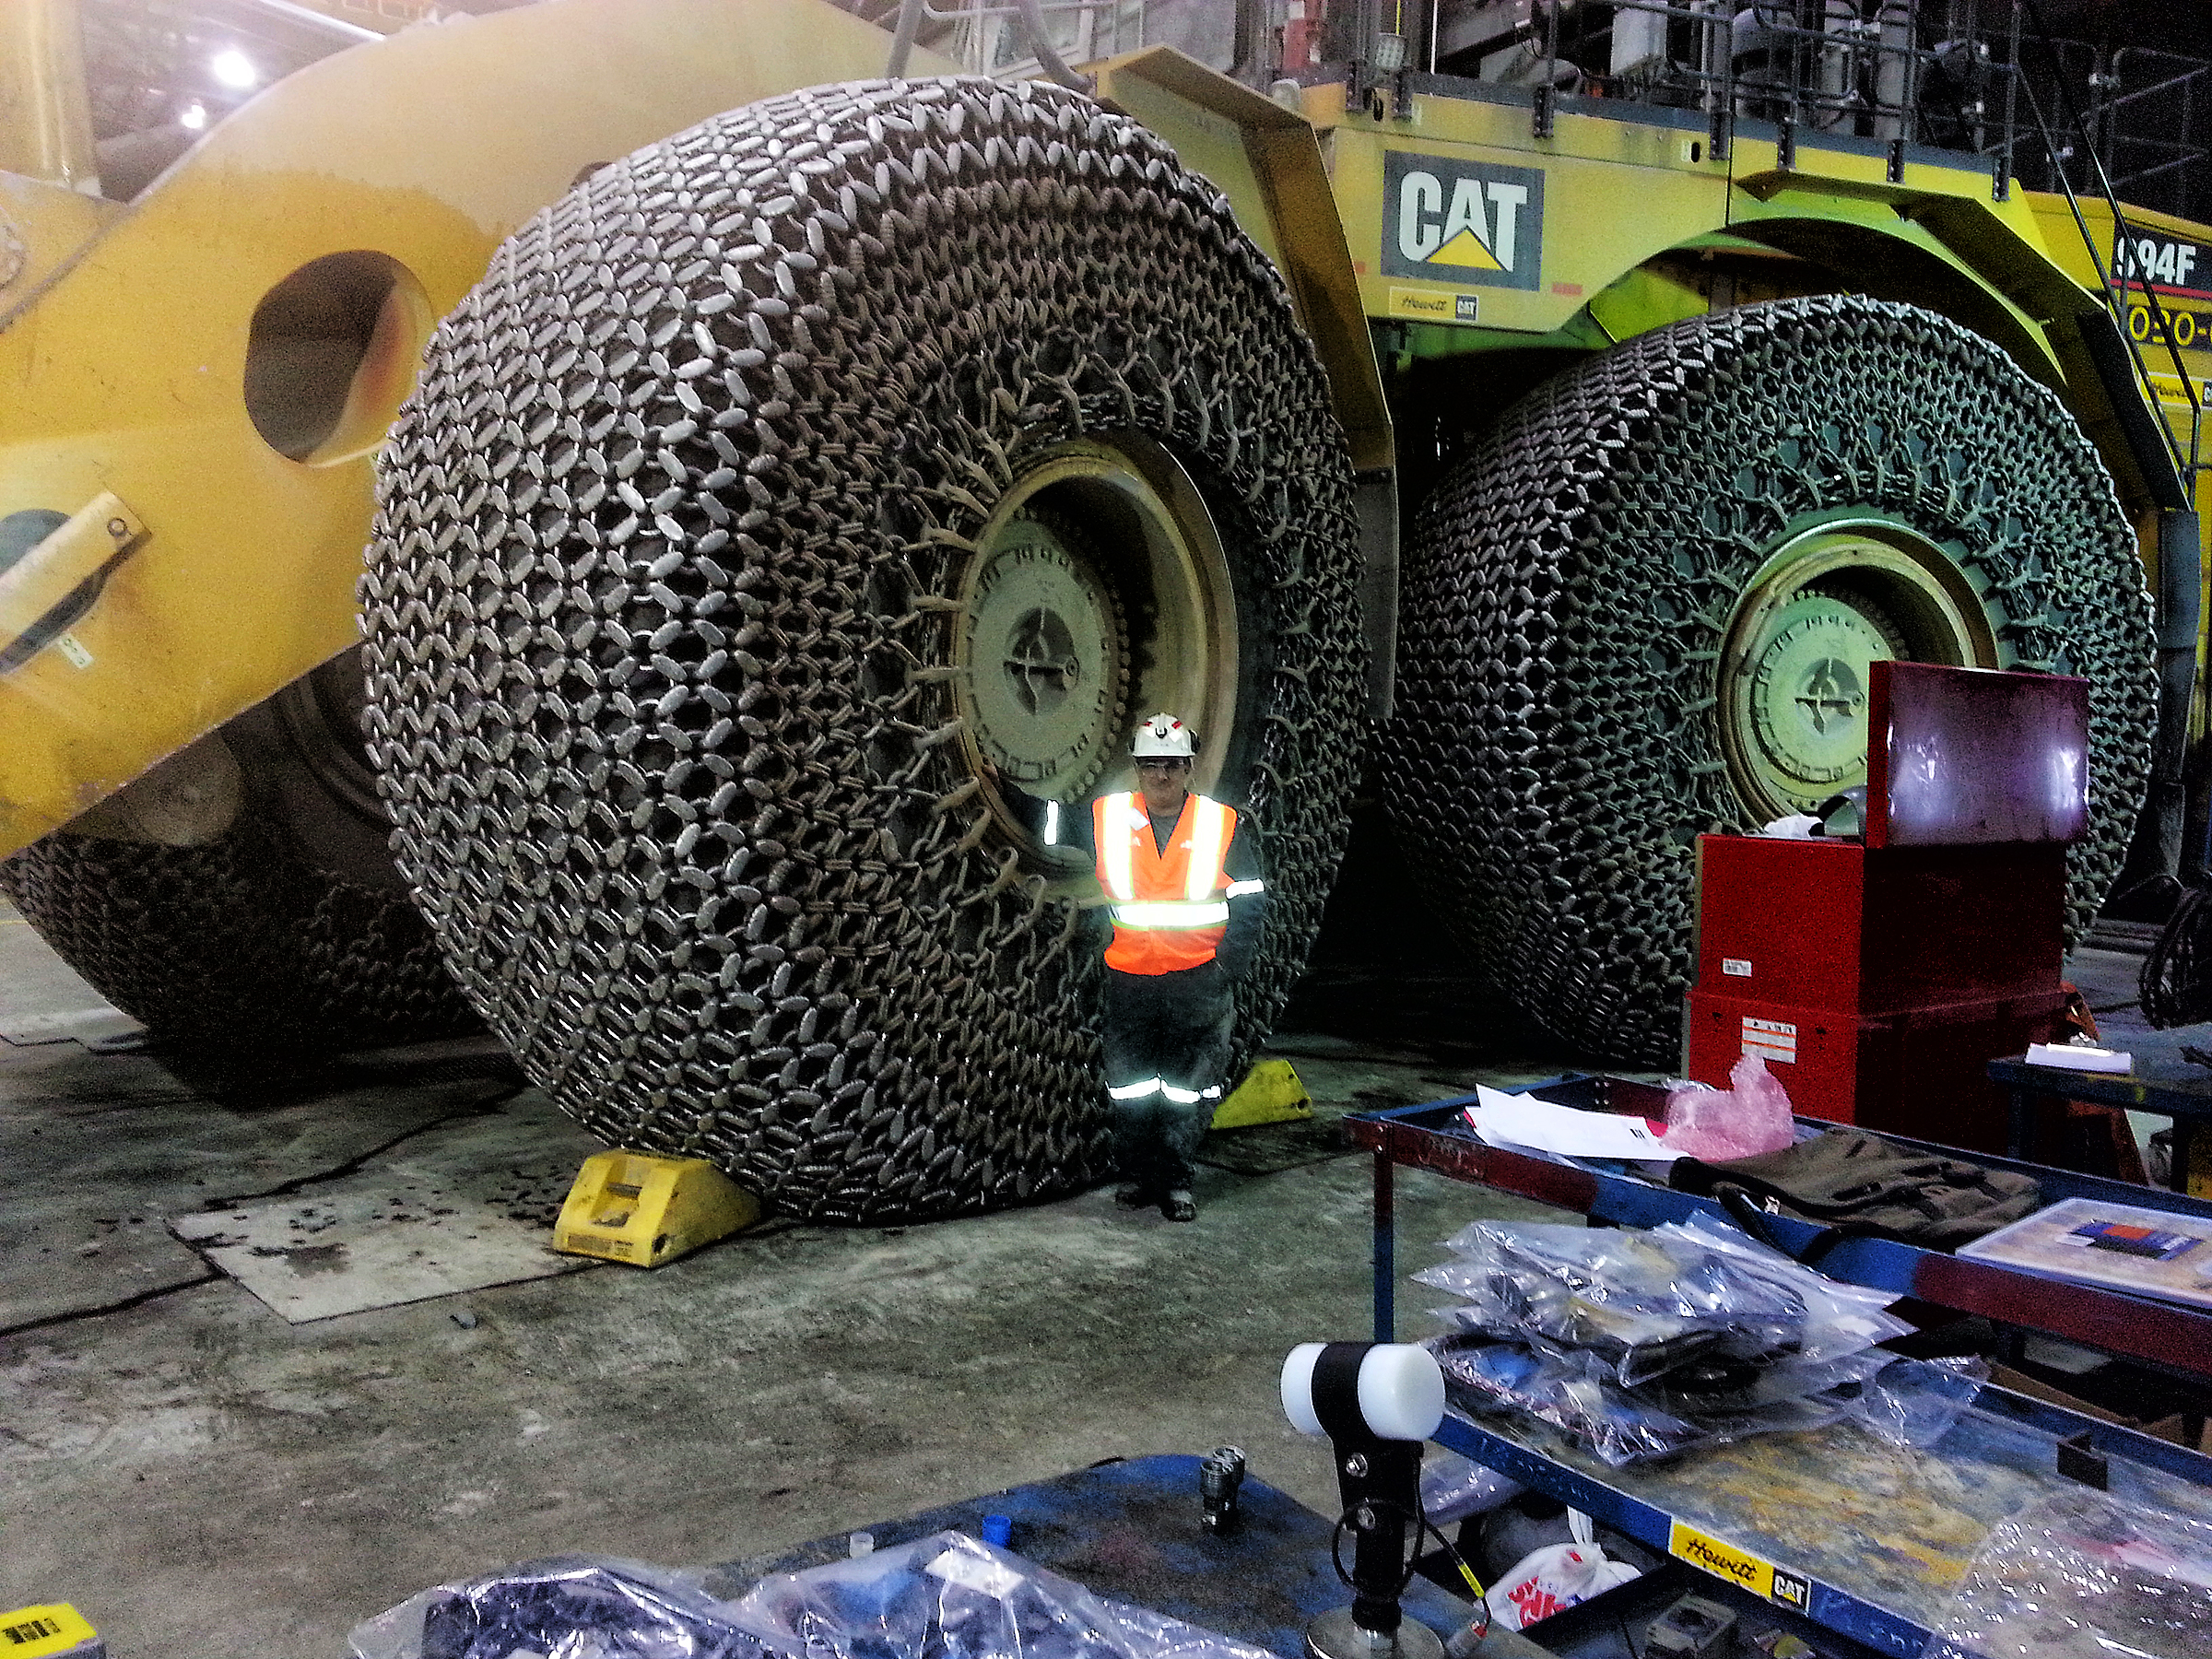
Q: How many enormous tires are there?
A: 3